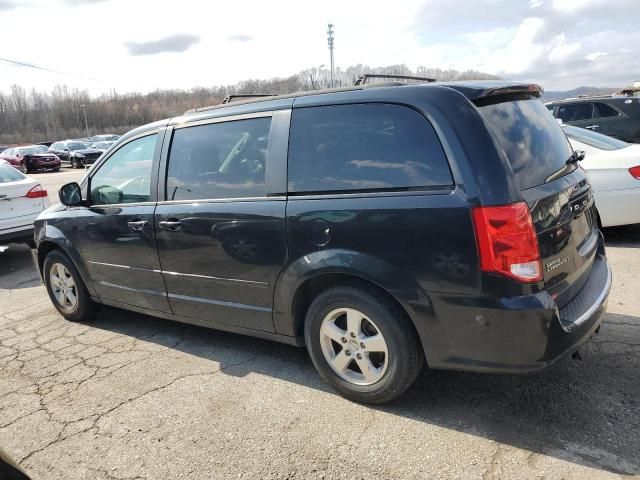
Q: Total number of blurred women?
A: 0